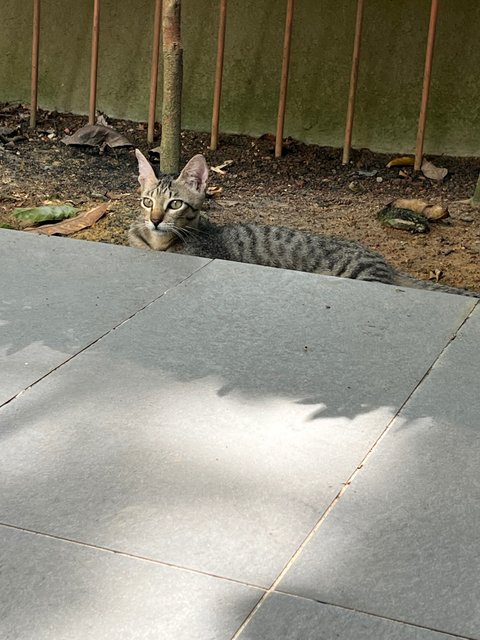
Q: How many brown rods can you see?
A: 7